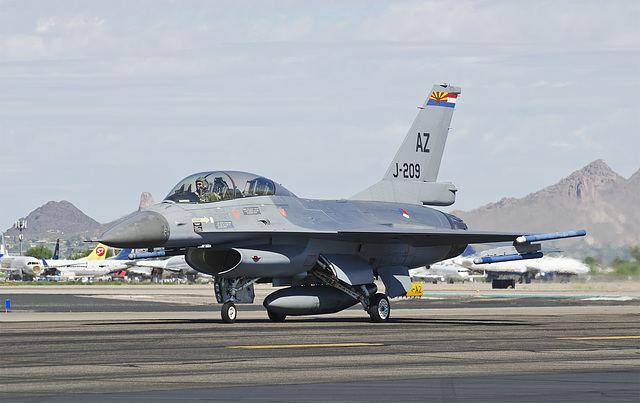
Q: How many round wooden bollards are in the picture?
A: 0